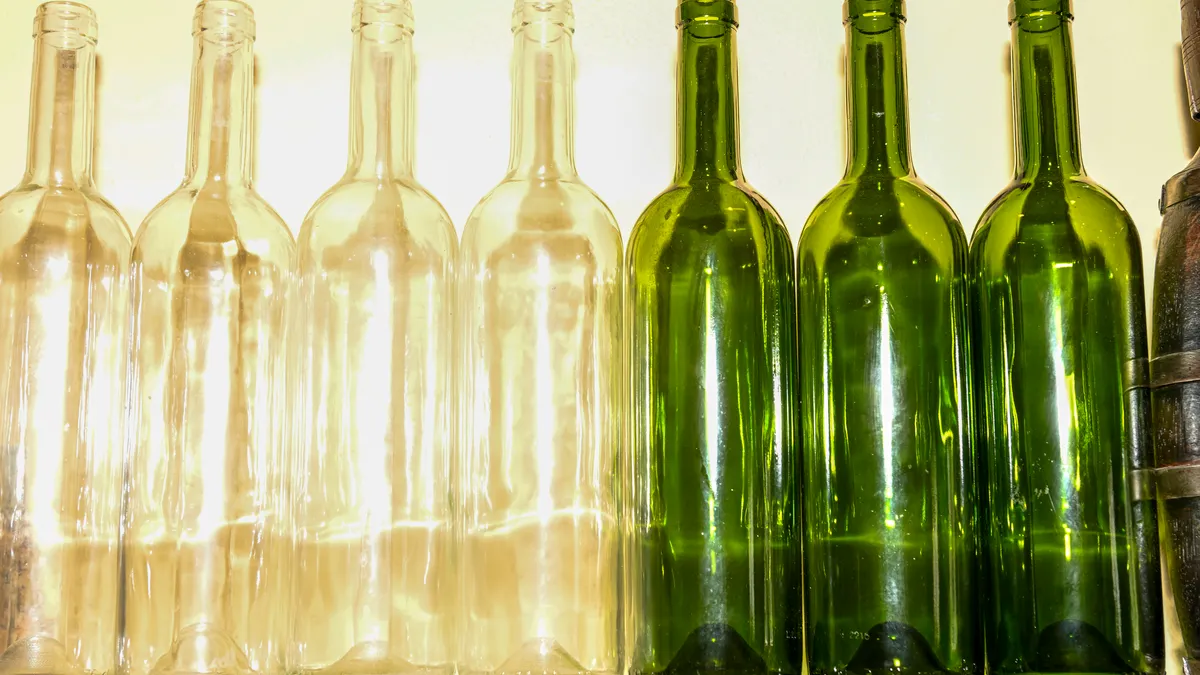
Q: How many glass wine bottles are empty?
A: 7